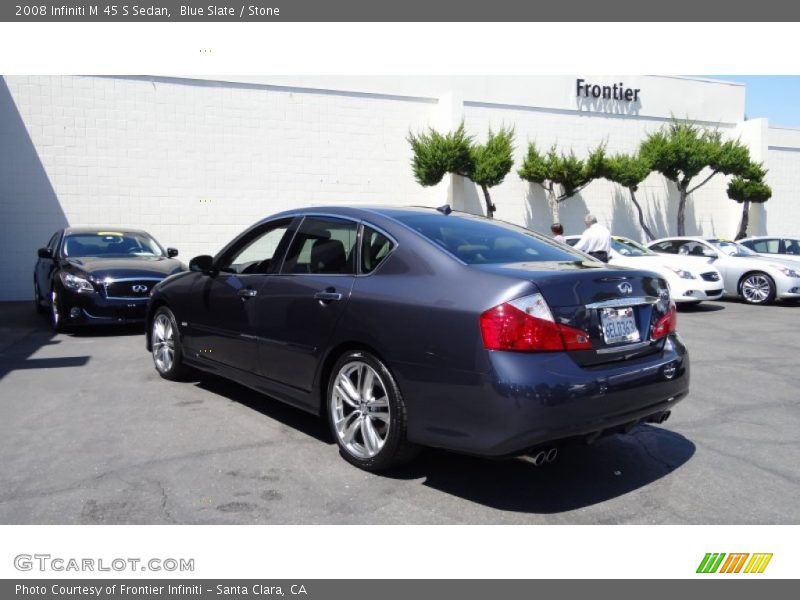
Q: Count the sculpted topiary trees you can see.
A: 5